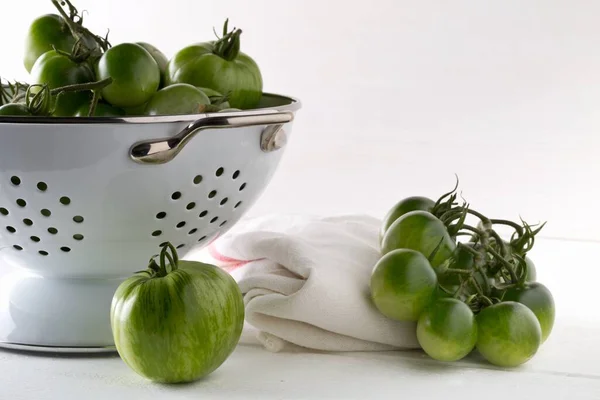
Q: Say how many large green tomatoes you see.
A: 2